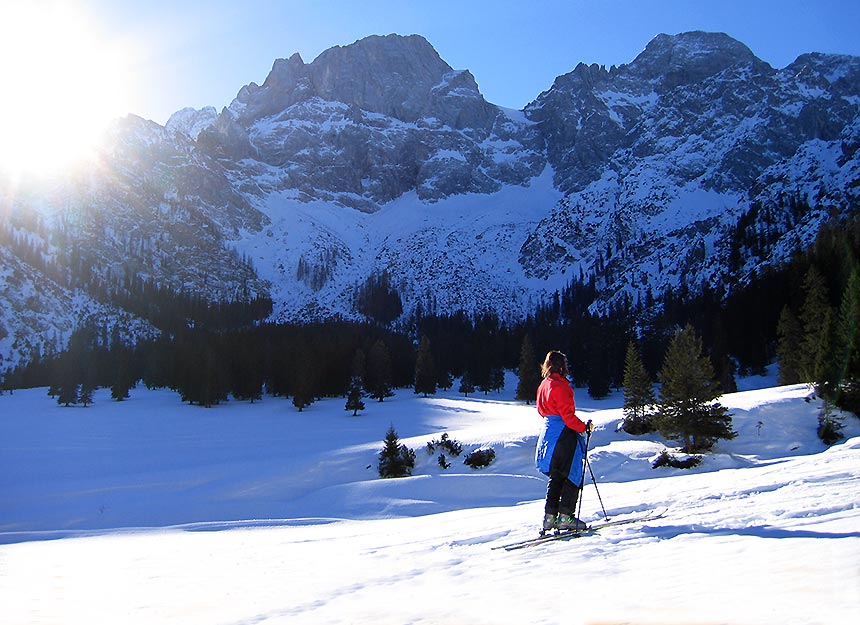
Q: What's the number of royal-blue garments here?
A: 1